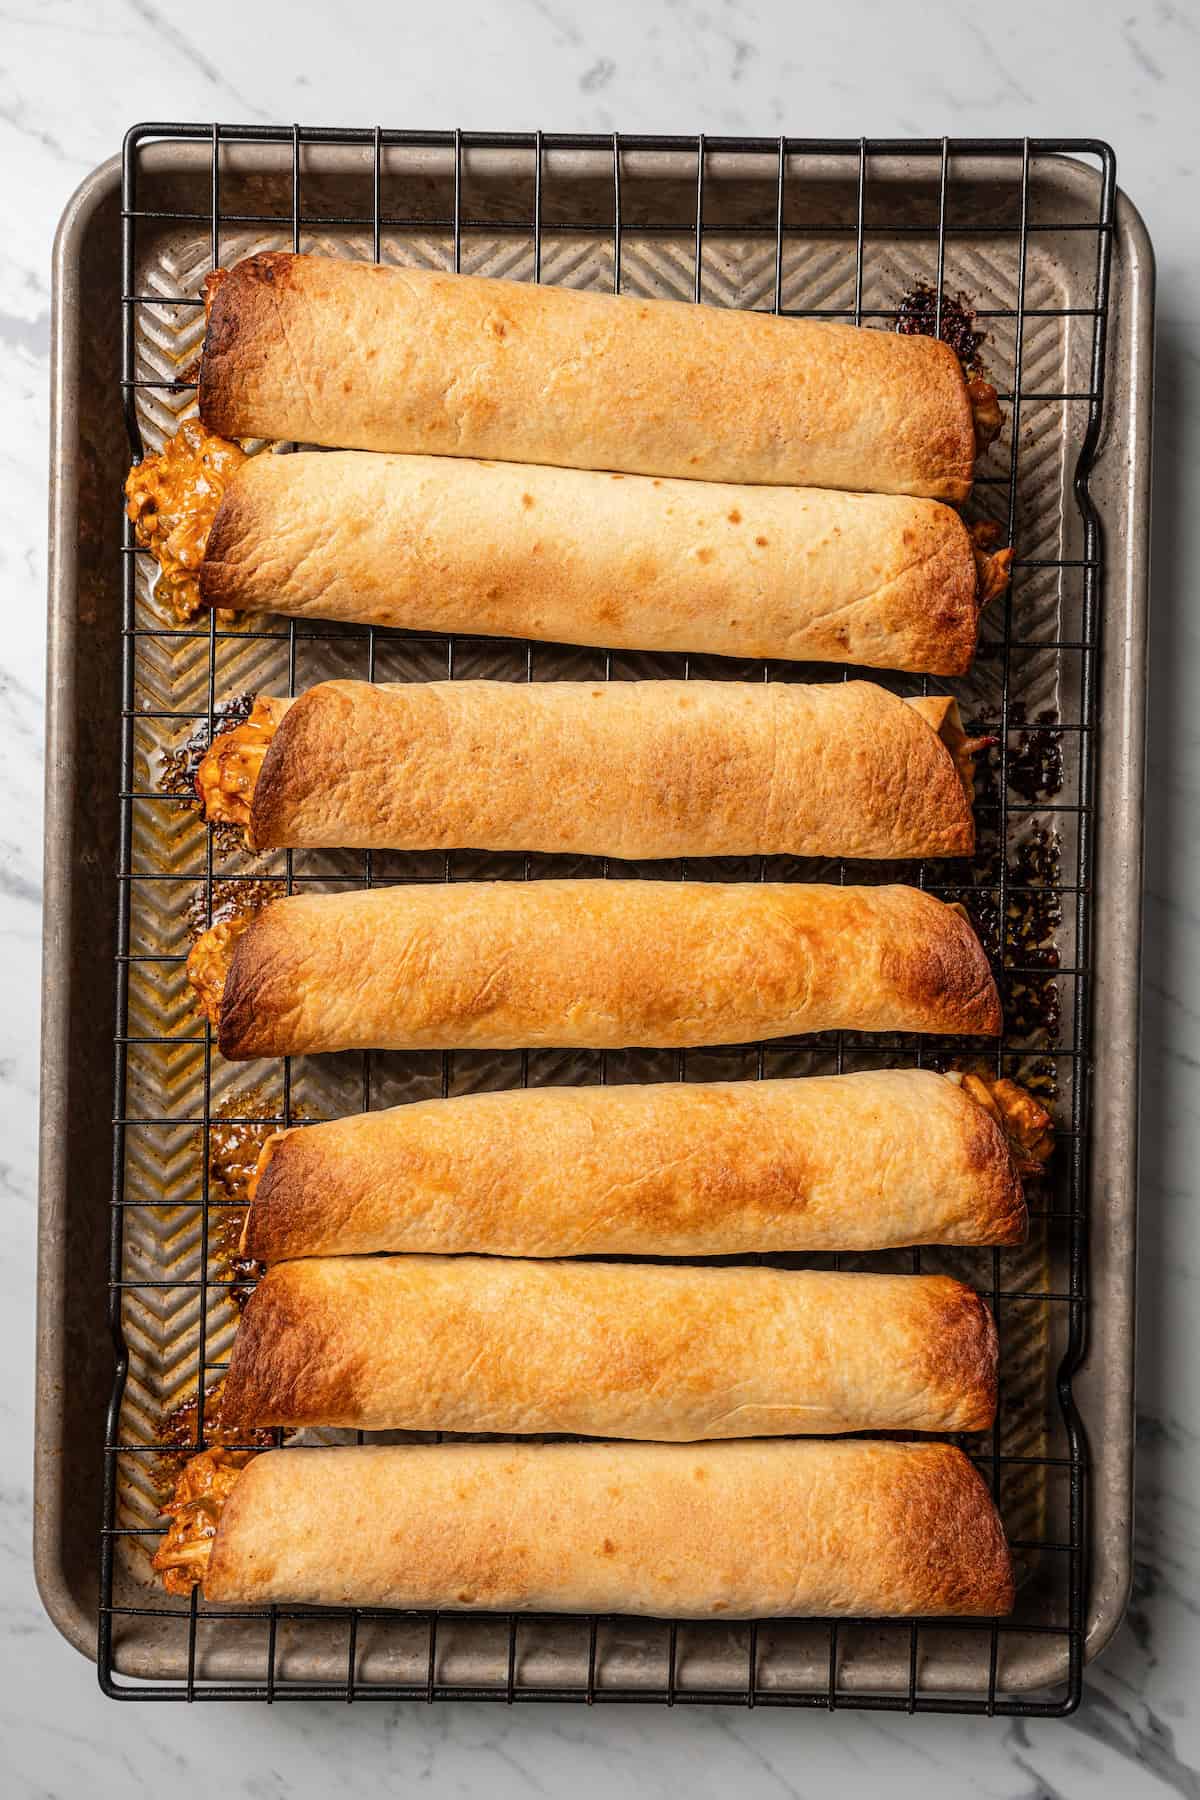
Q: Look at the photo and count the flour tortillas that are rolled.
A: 7